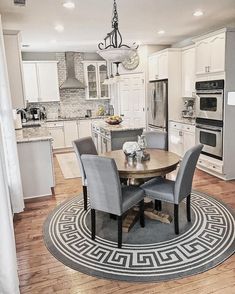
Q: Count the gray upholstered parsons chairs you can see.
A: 4